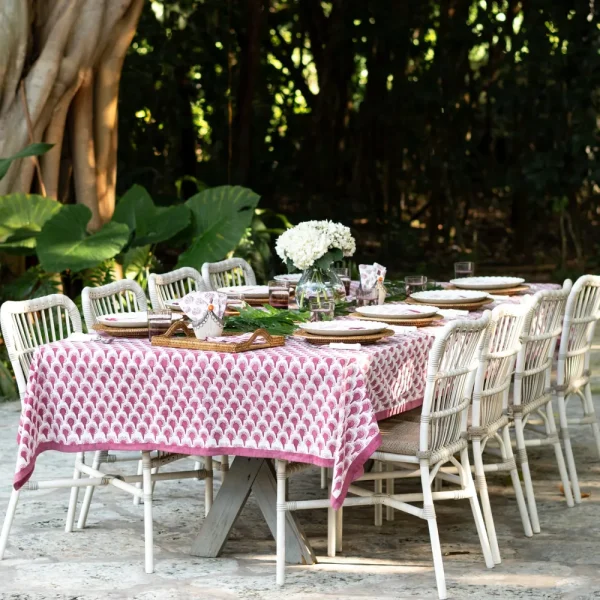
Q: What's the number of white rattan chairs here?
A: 8